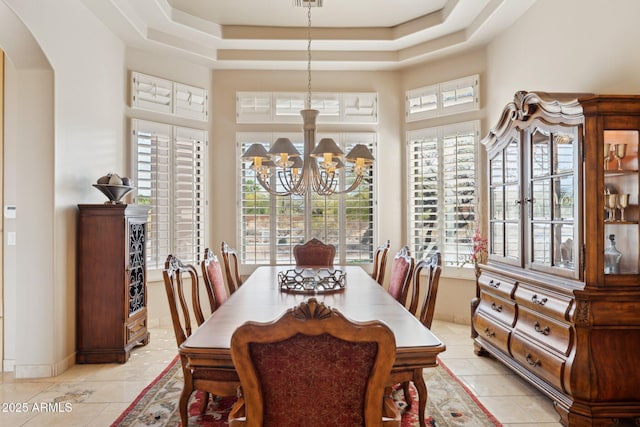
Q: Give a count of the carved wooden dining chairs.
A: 8